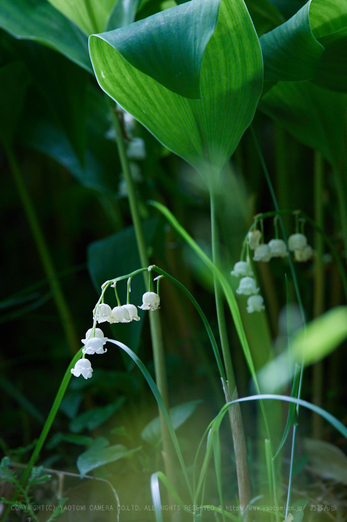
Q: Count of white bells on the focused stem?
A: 7